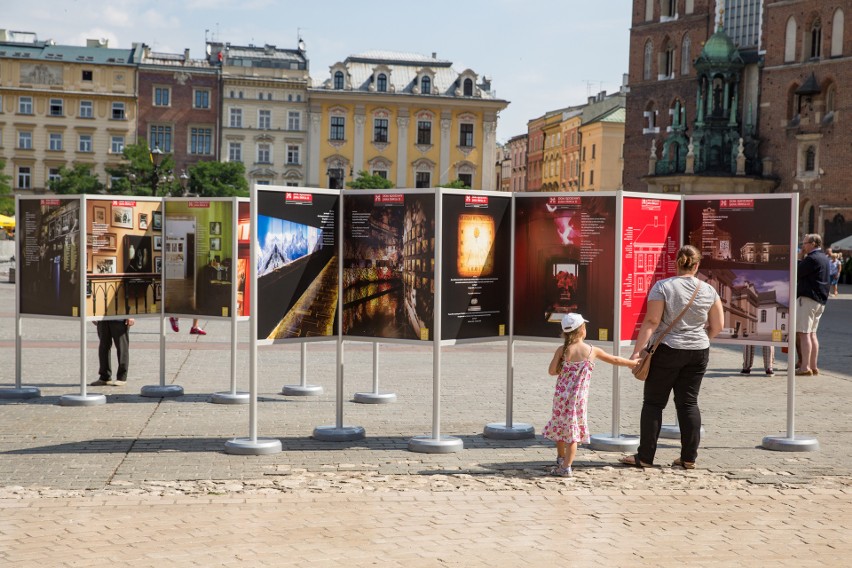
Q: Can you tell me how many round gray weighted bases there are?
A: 13